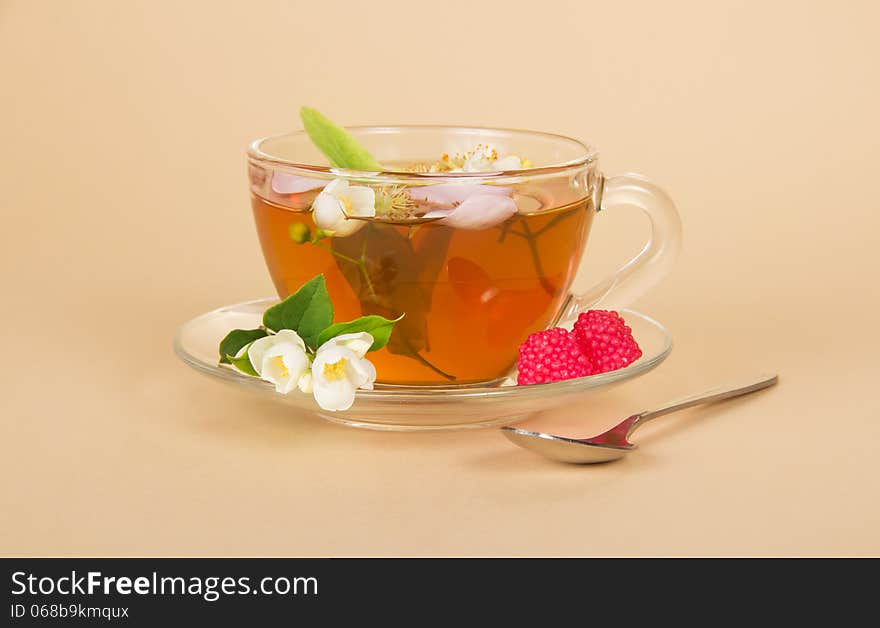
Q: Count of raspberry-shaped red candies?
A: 2